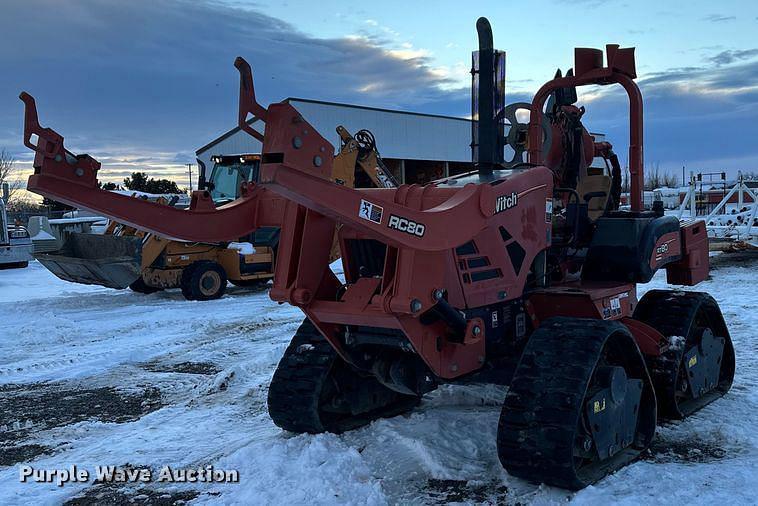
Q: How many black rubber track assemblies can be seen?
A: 3